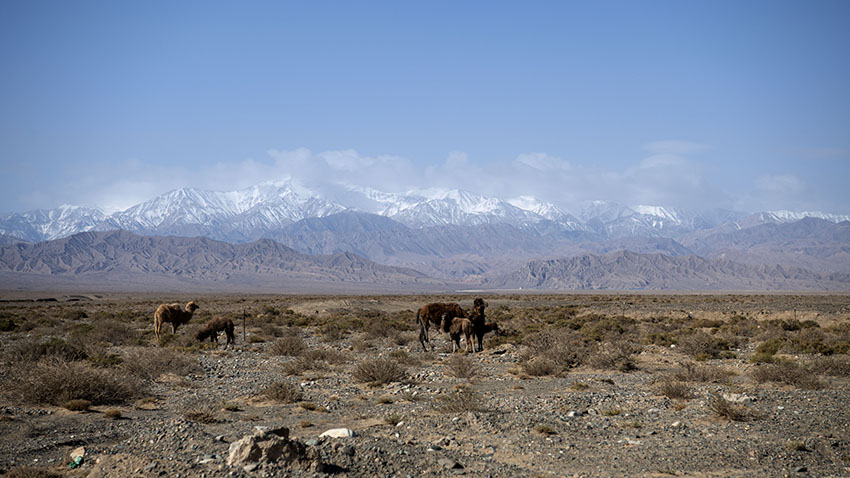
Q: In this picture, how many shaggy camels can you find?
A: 5